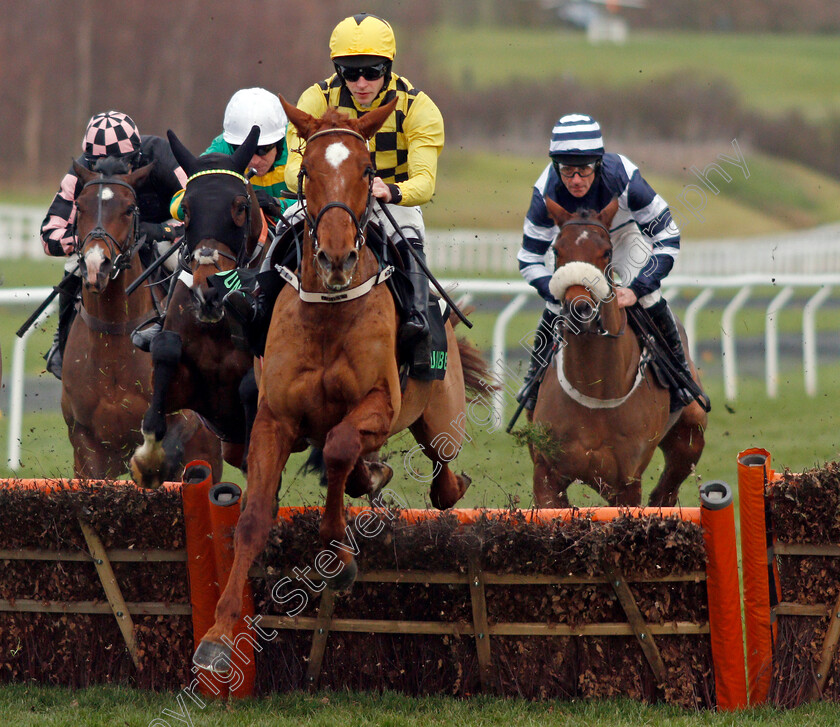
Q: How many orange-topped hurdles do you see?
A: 3